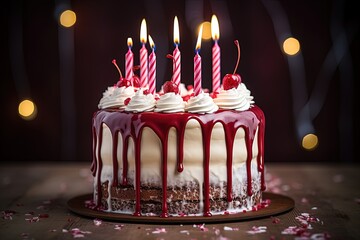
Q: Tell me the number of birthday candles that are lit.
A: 6